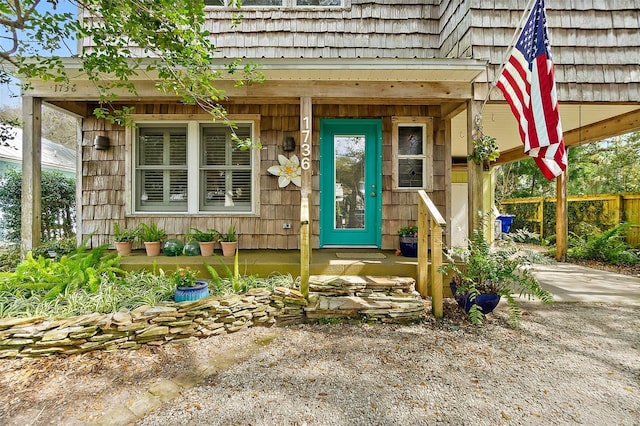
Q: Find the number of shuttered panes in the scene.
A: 4